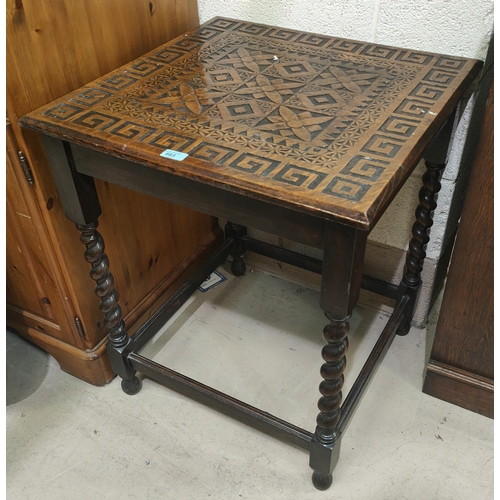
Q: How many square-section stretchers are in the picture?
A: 4